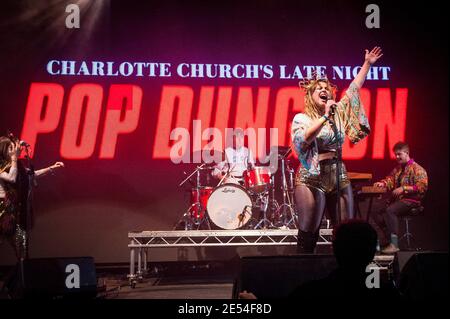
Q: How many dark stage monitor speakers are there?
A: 3